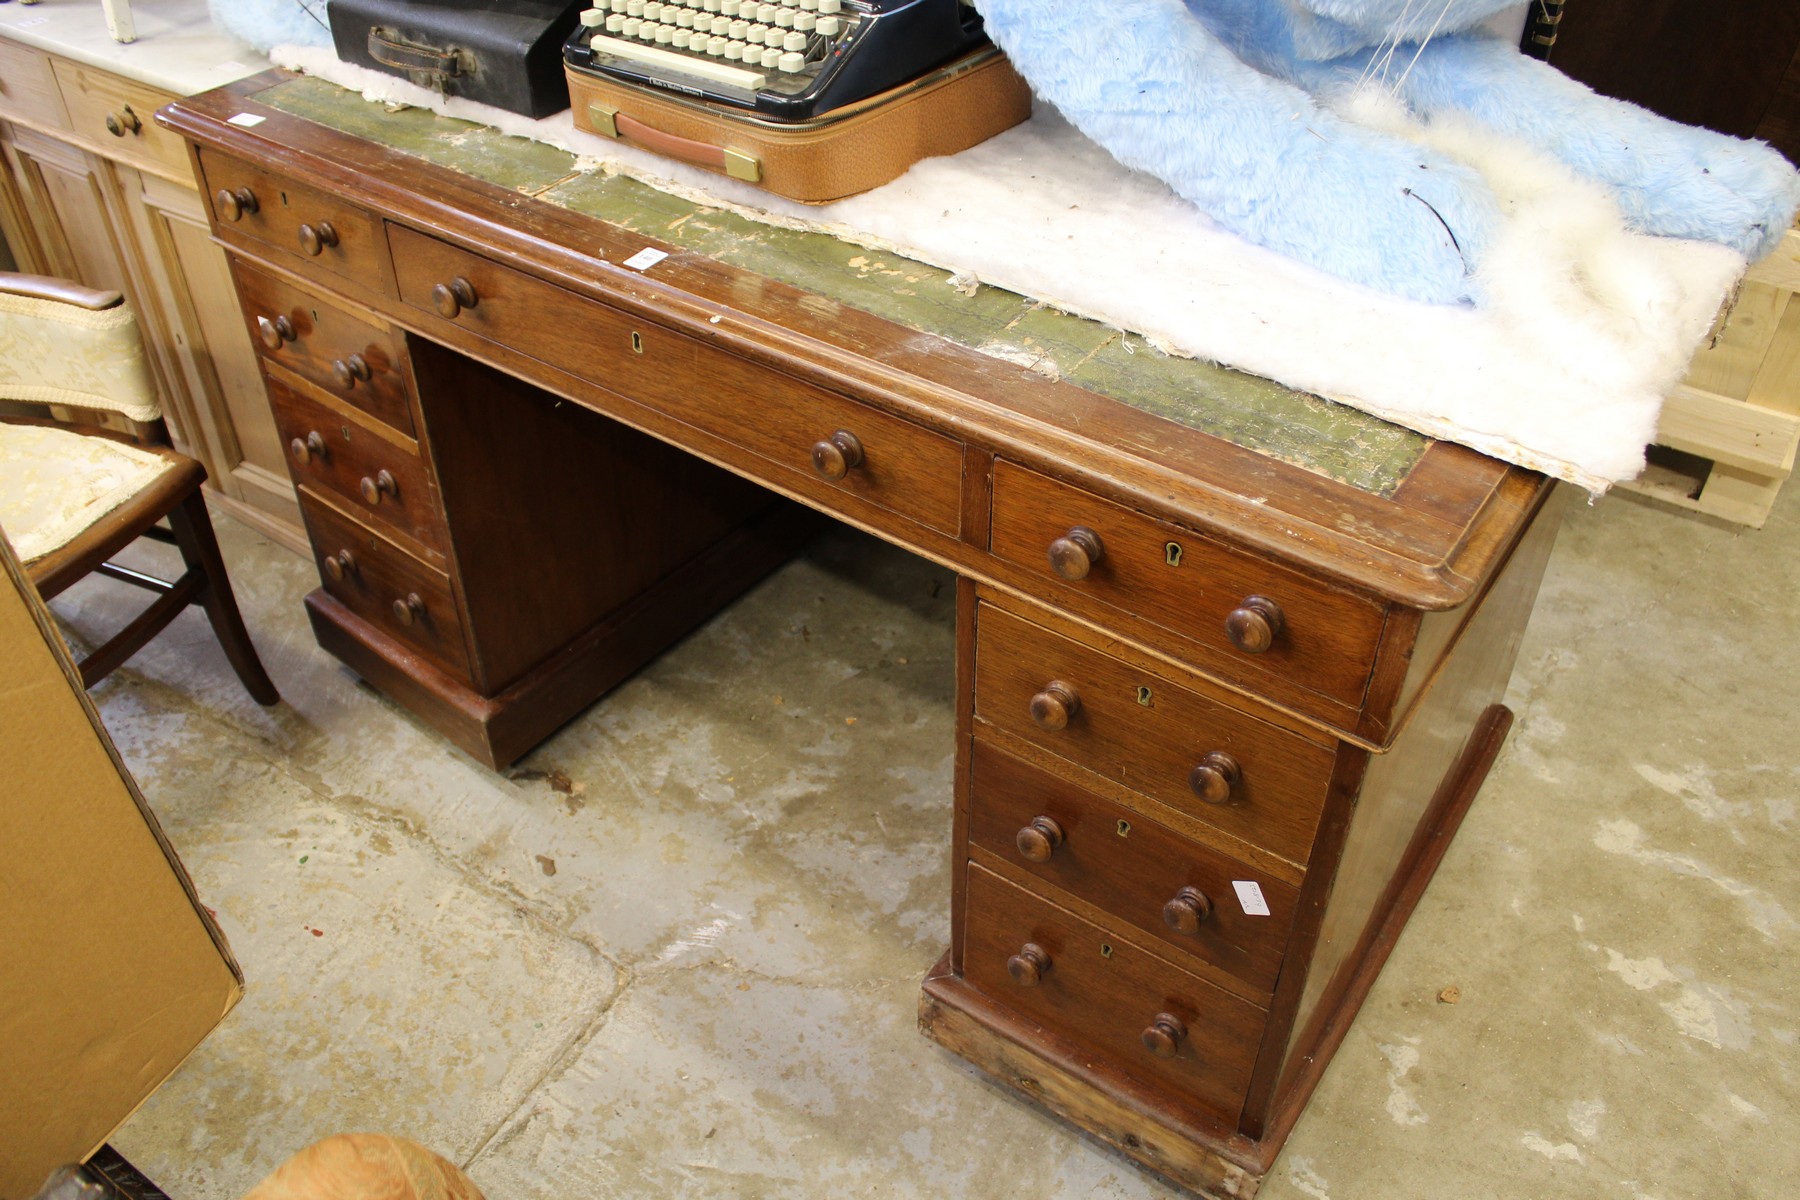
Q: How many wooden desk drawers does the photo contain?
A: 9